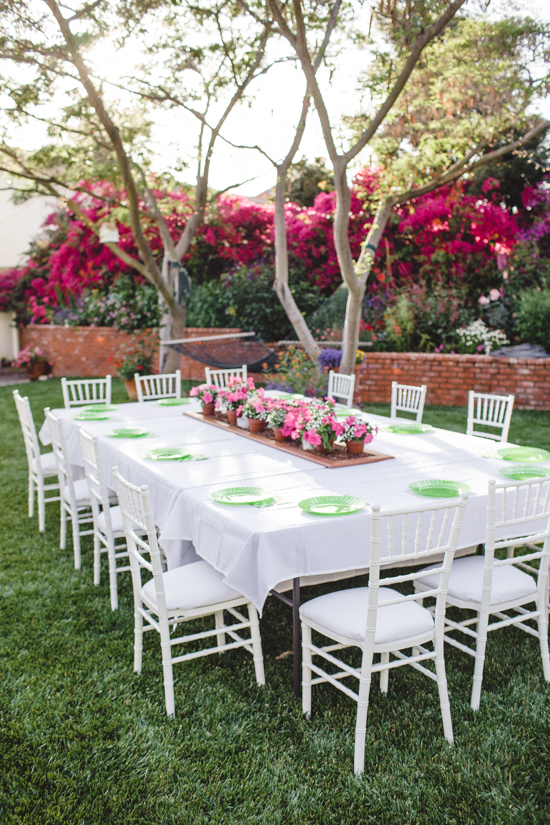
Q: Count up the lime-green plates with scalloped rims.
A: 13